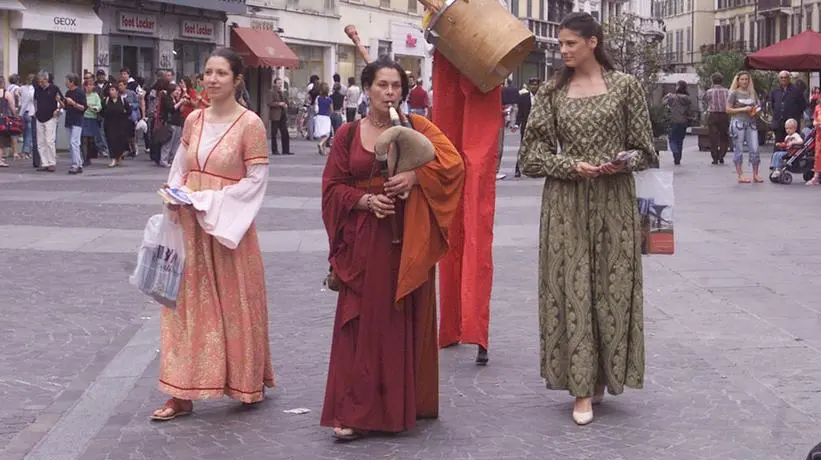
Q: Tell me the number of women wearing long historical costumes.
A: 3